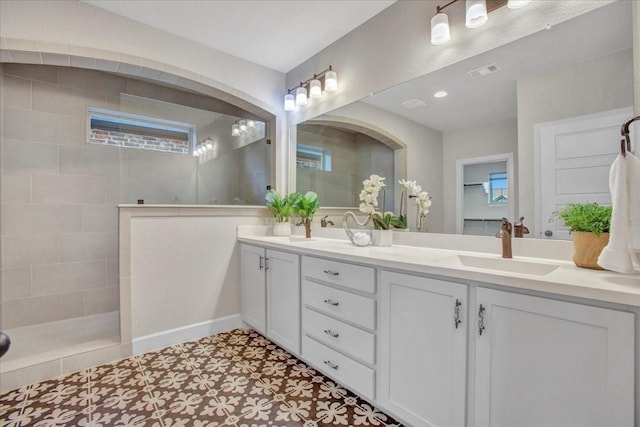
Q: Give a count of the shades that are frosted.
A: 7